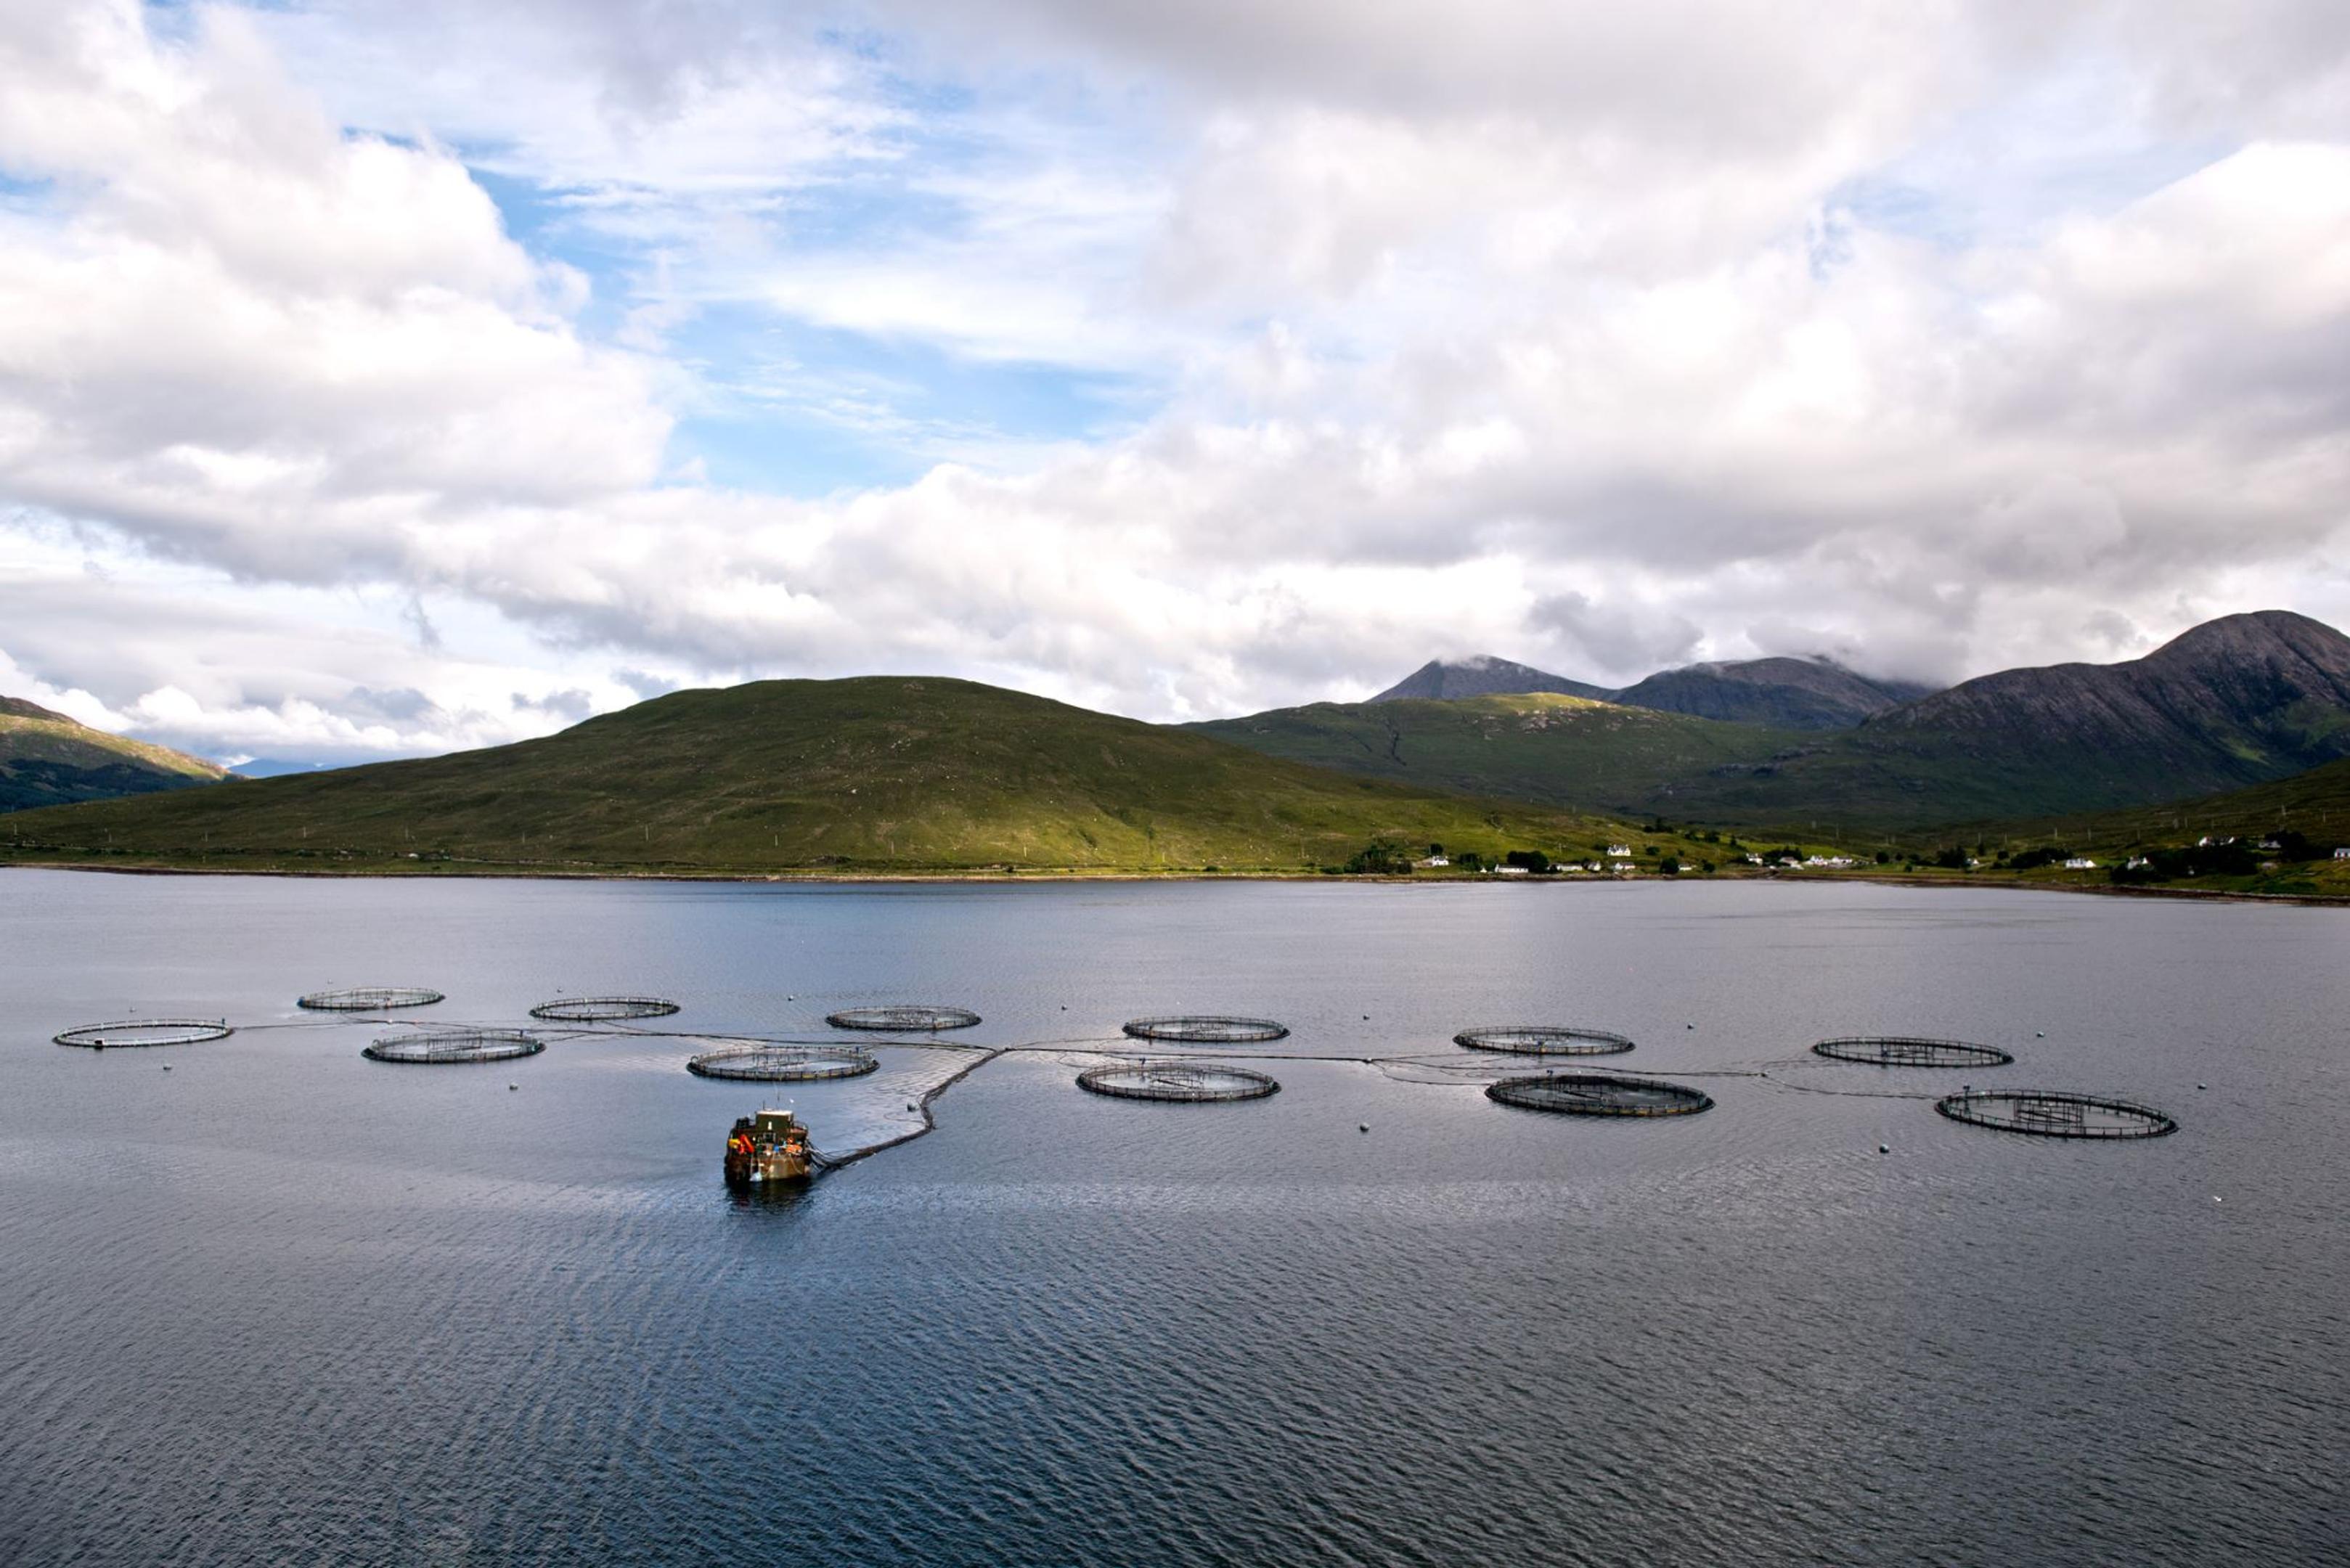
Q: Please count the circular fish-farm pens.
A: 12